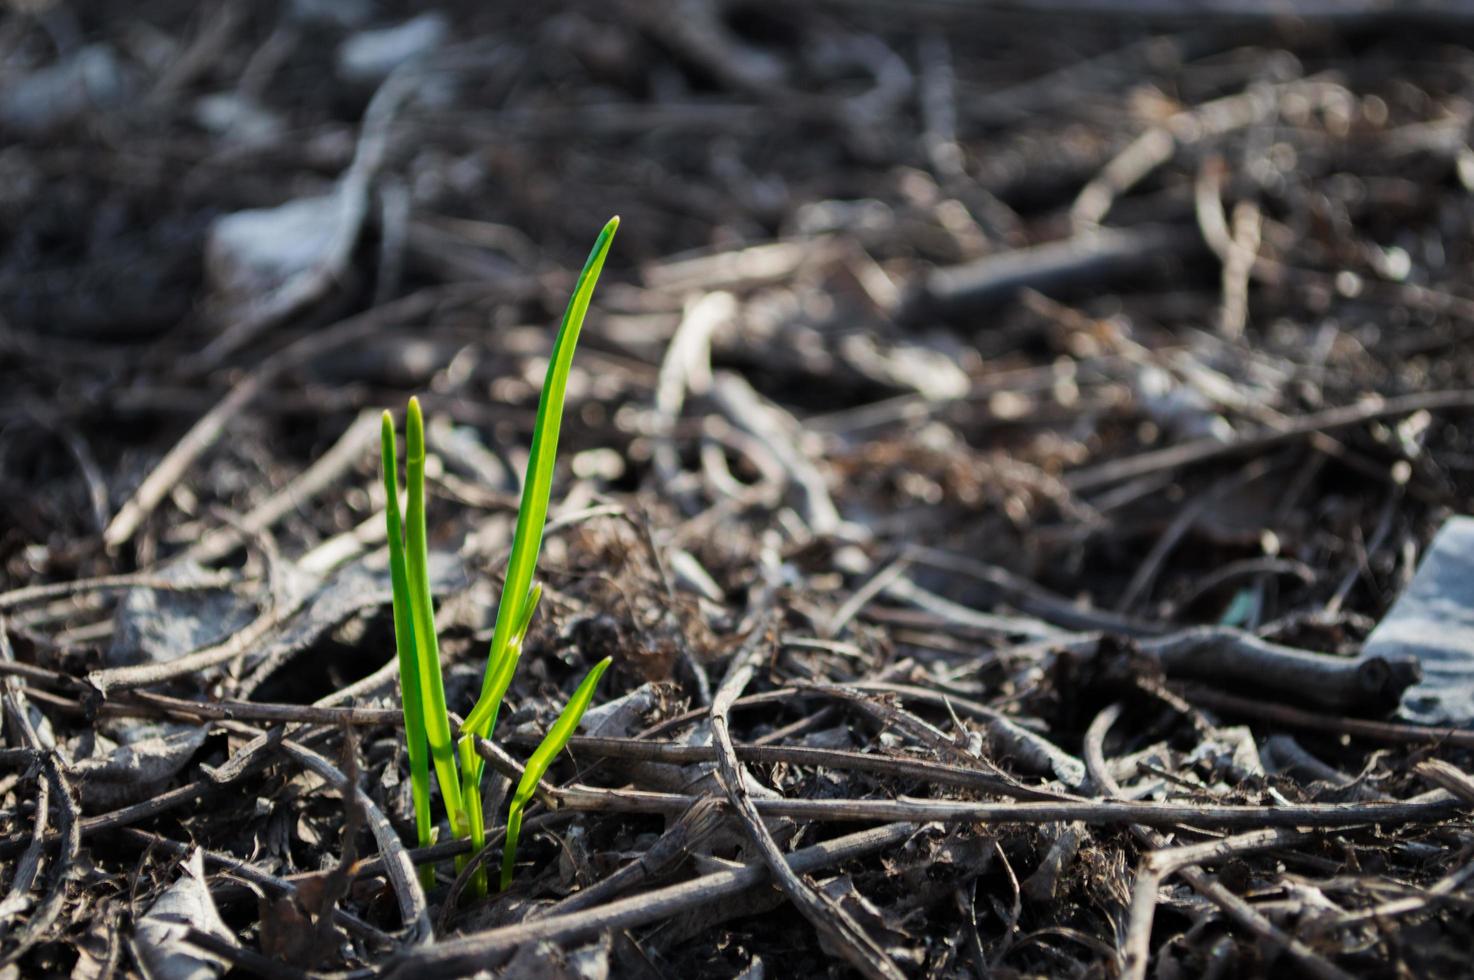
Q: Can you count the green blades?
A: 5